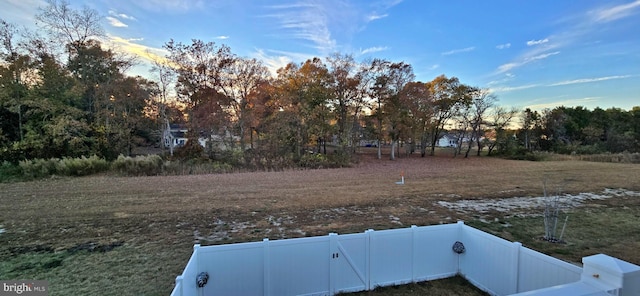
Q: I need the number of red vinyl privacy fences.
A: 0